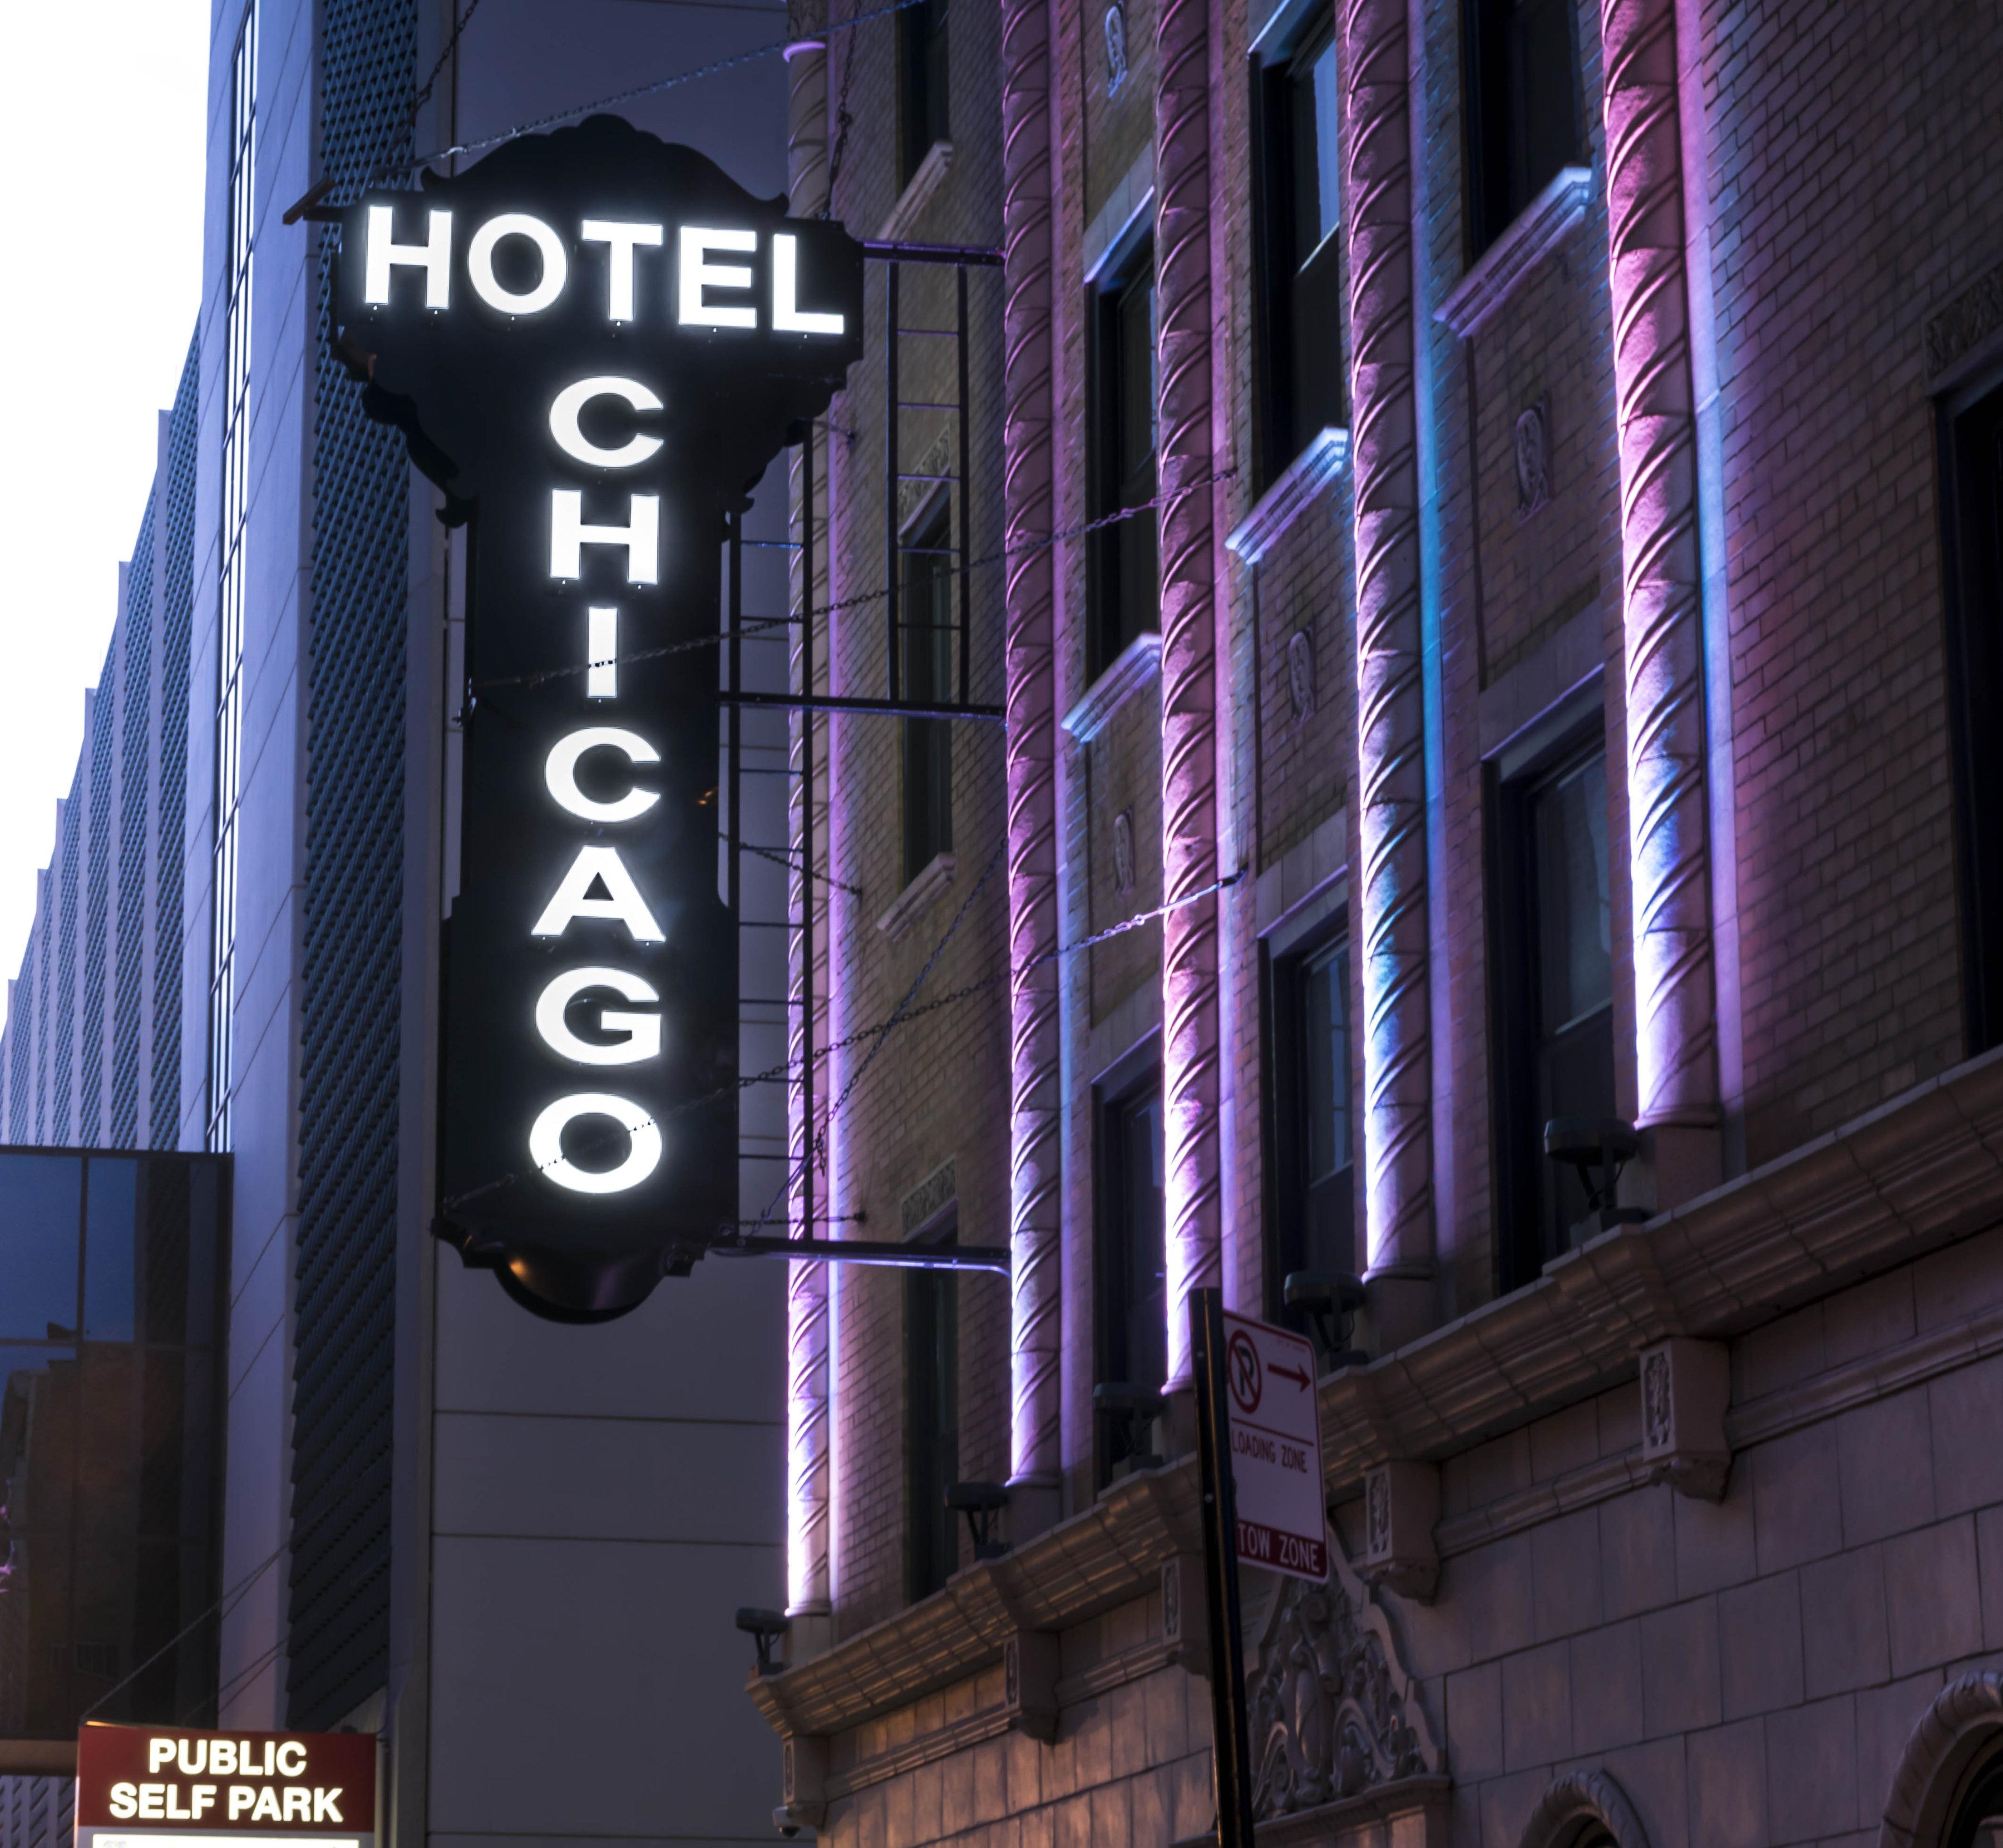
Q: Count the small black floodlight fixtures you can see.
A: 5